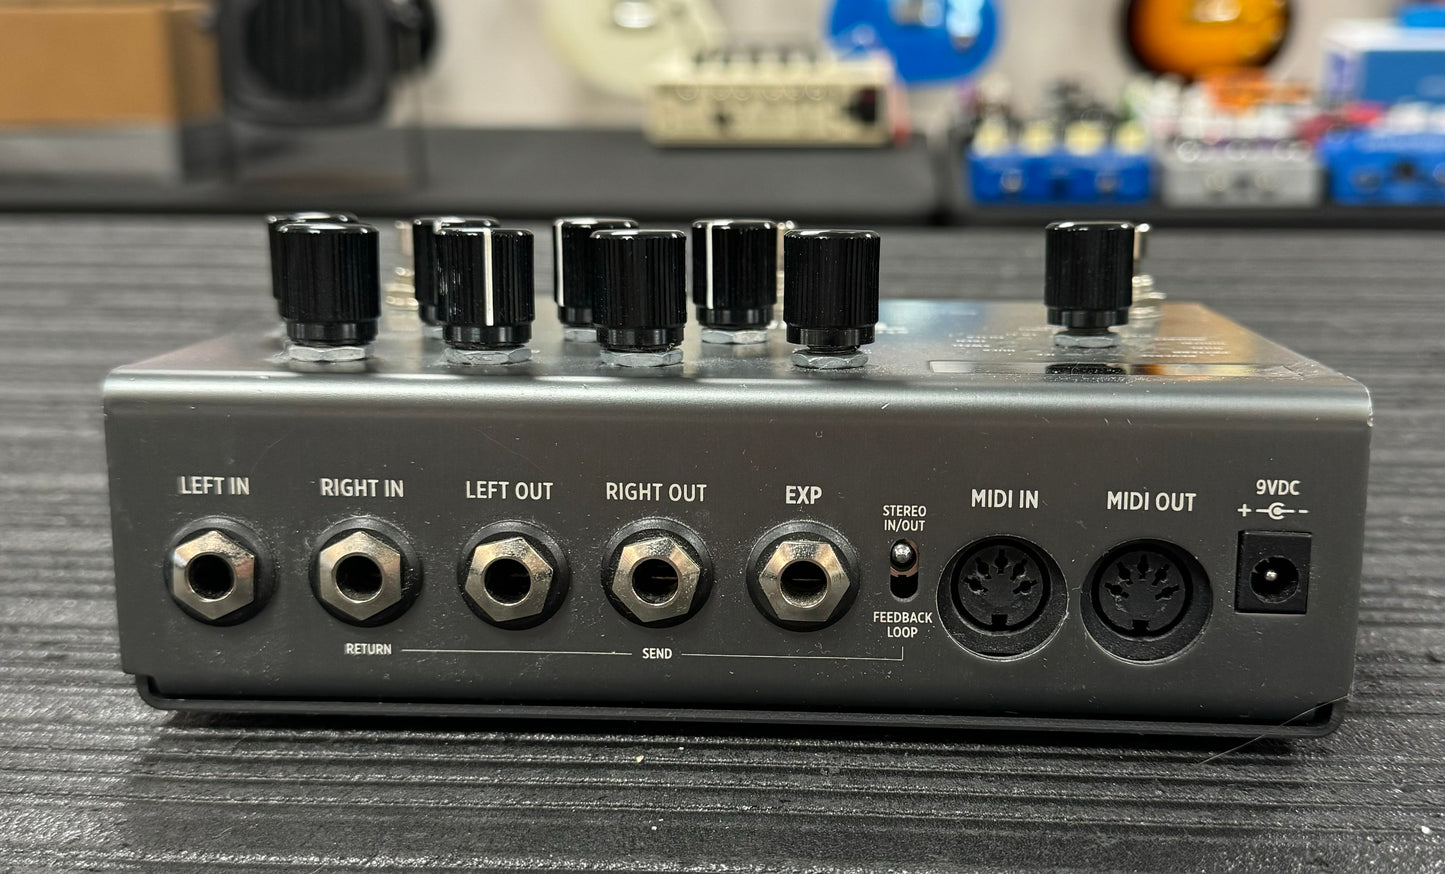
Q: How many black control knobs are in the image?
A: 9